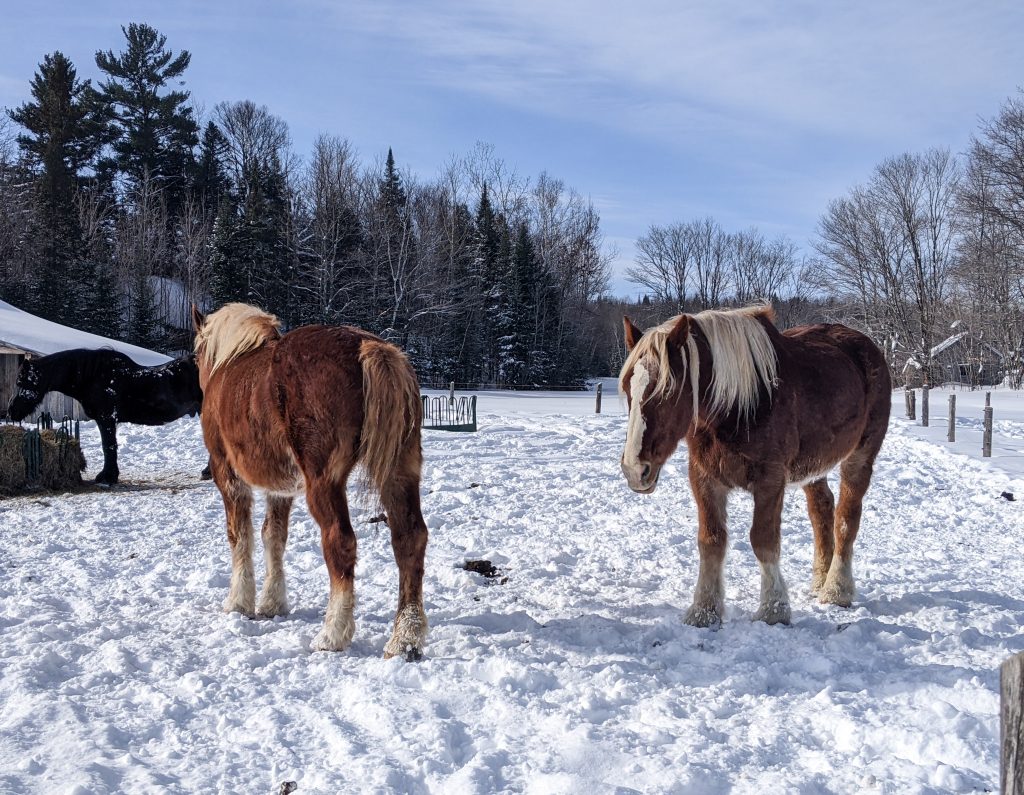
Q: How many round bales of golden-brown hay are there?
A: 1